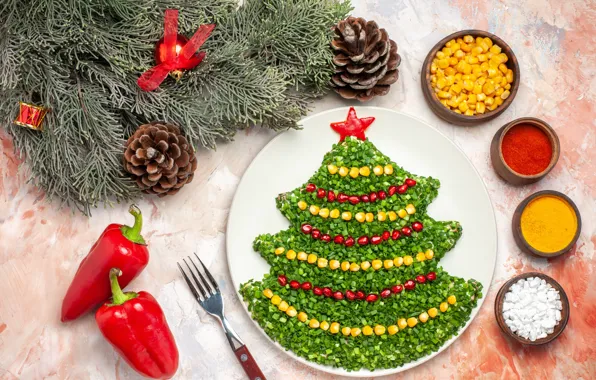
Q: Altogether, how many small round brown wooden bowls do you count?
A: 4